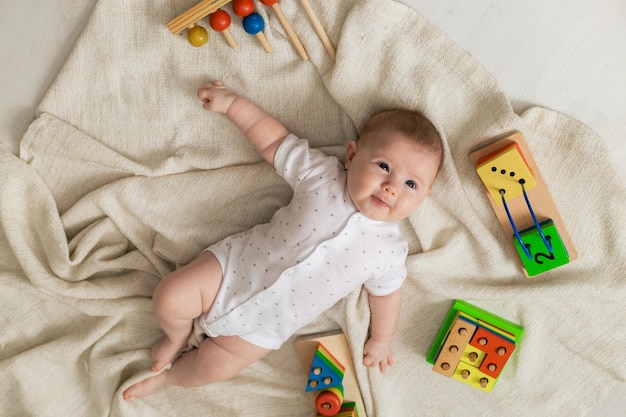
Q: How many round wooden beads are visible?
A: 5